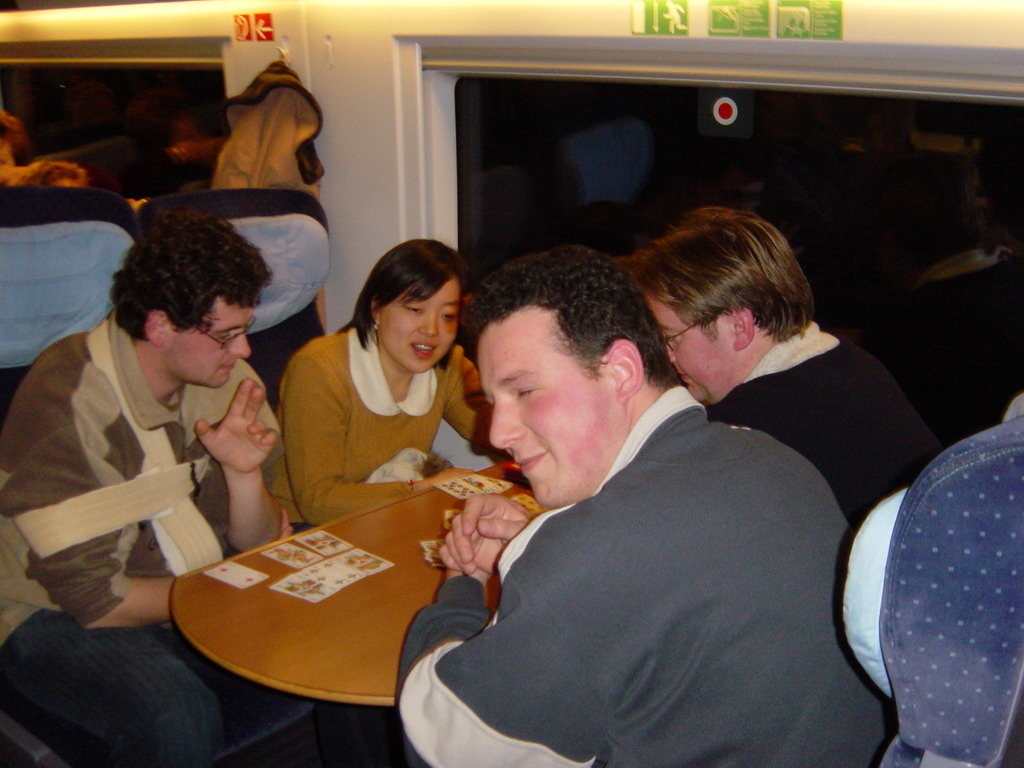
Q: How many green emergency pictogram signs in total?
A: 3